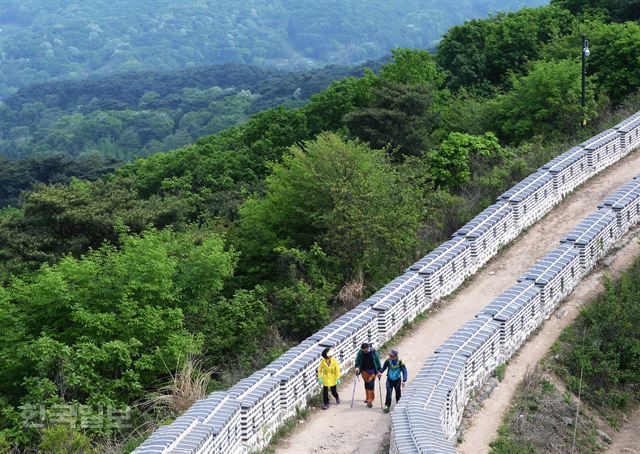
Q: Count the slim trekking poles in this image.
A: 2